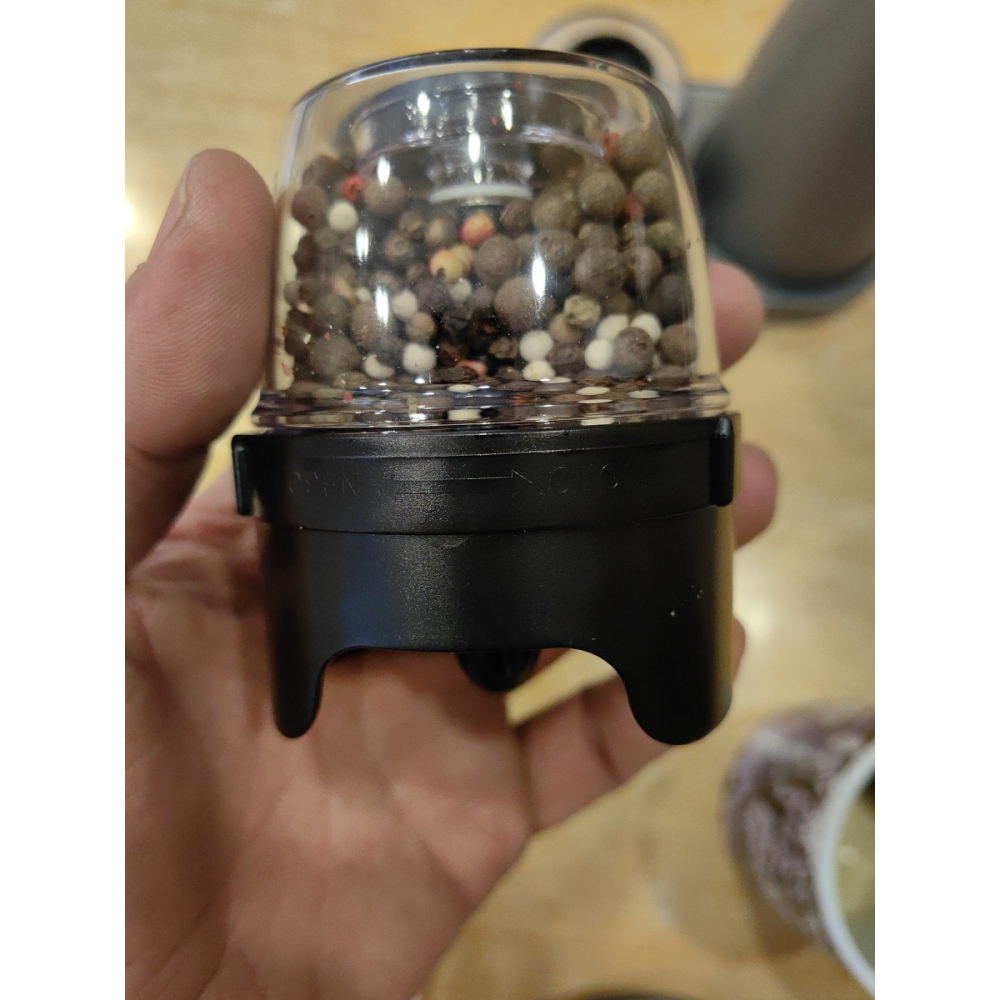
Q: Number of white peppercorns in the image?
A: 11